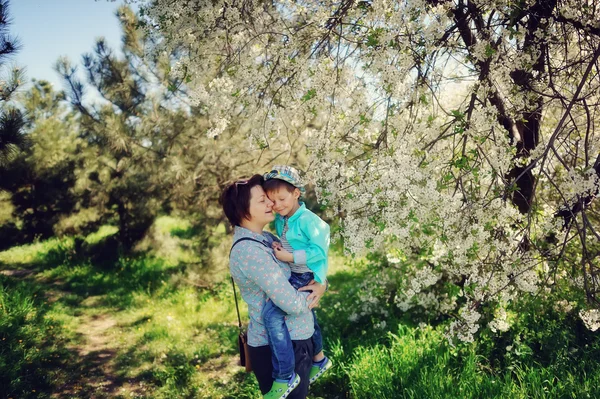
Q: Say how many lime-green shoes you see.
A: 2